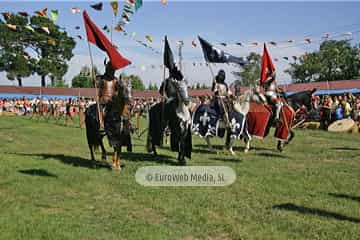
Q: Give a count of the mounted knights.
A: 4